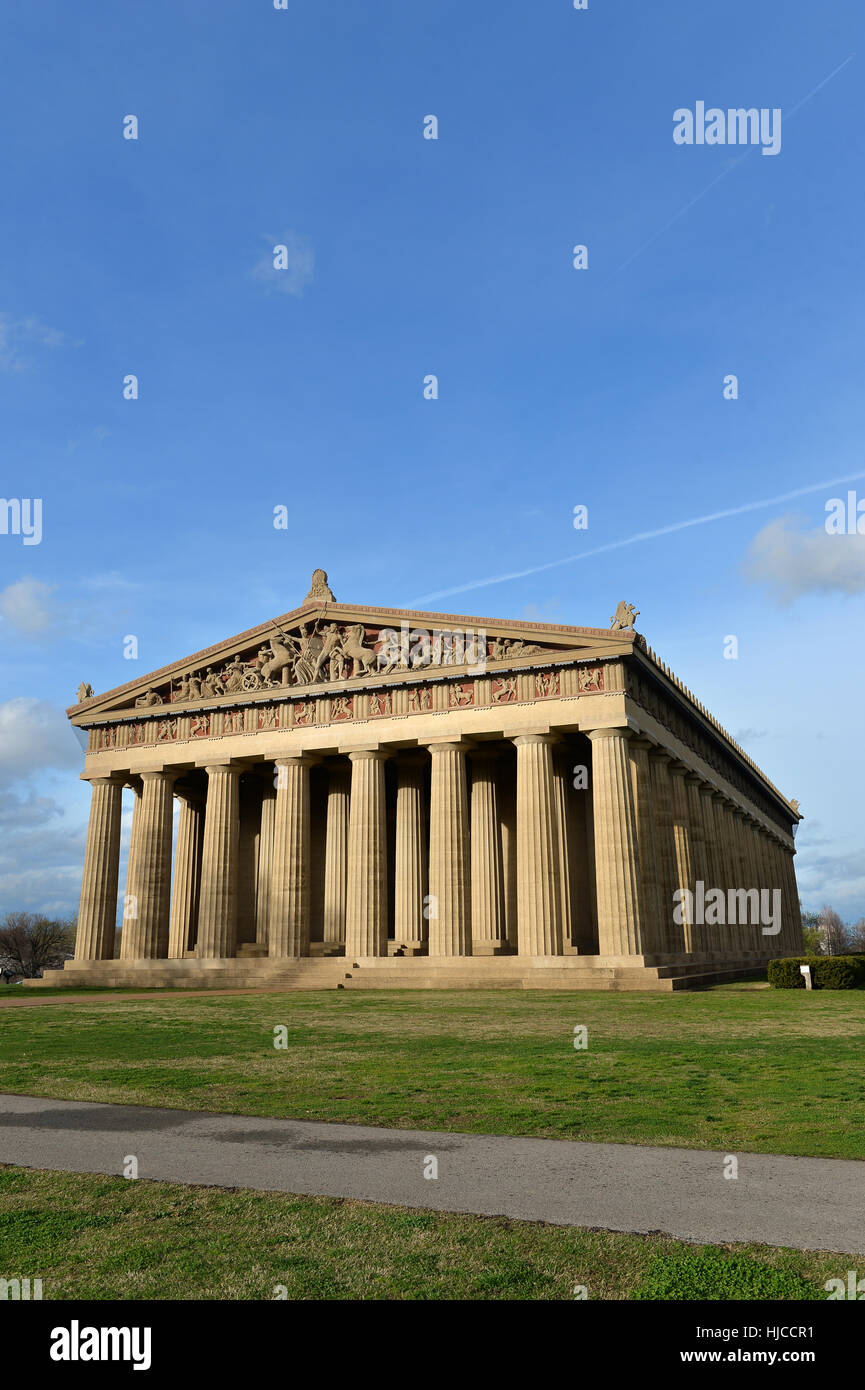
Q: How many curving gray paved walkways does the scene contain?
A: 1